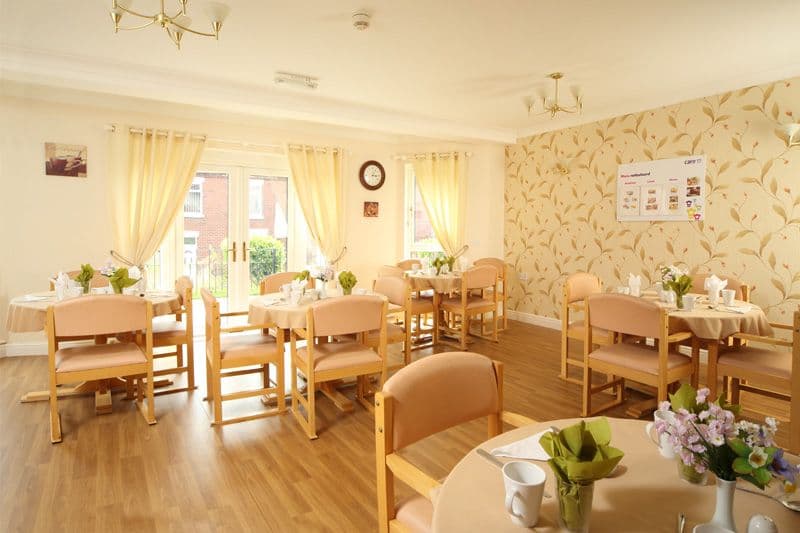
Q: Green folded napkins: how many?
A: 9